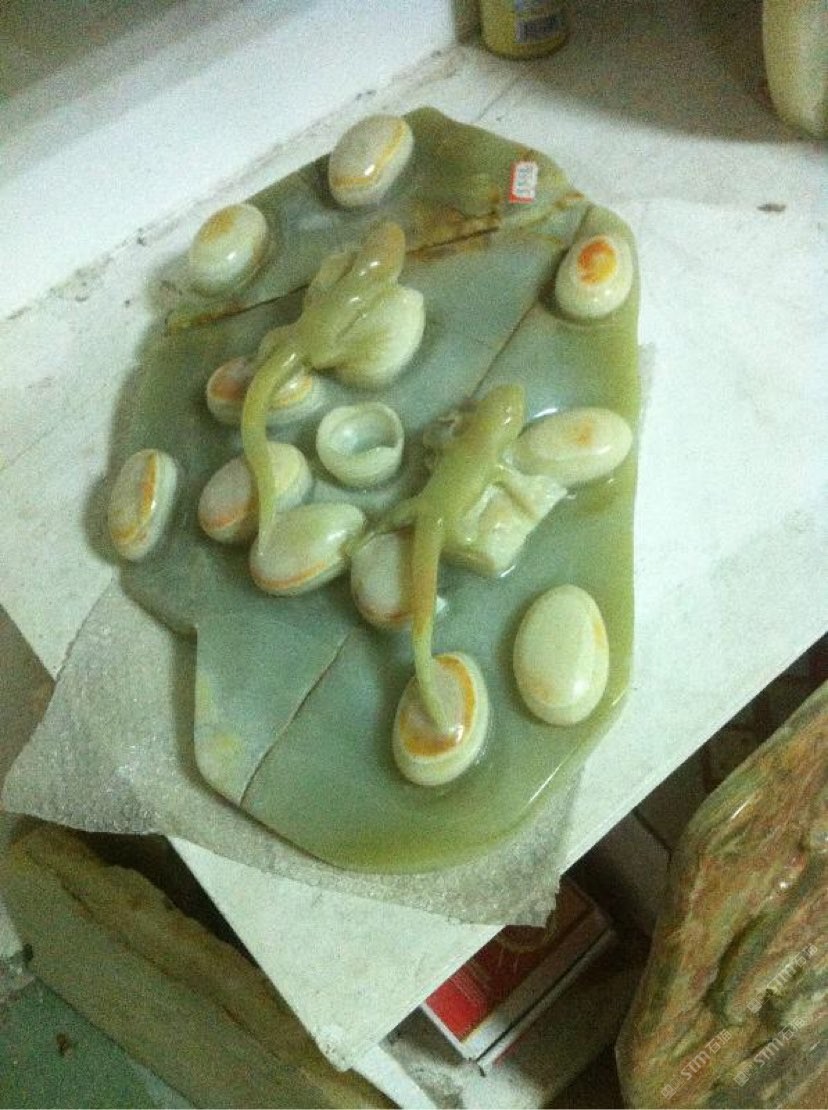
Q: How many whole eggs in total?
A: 11